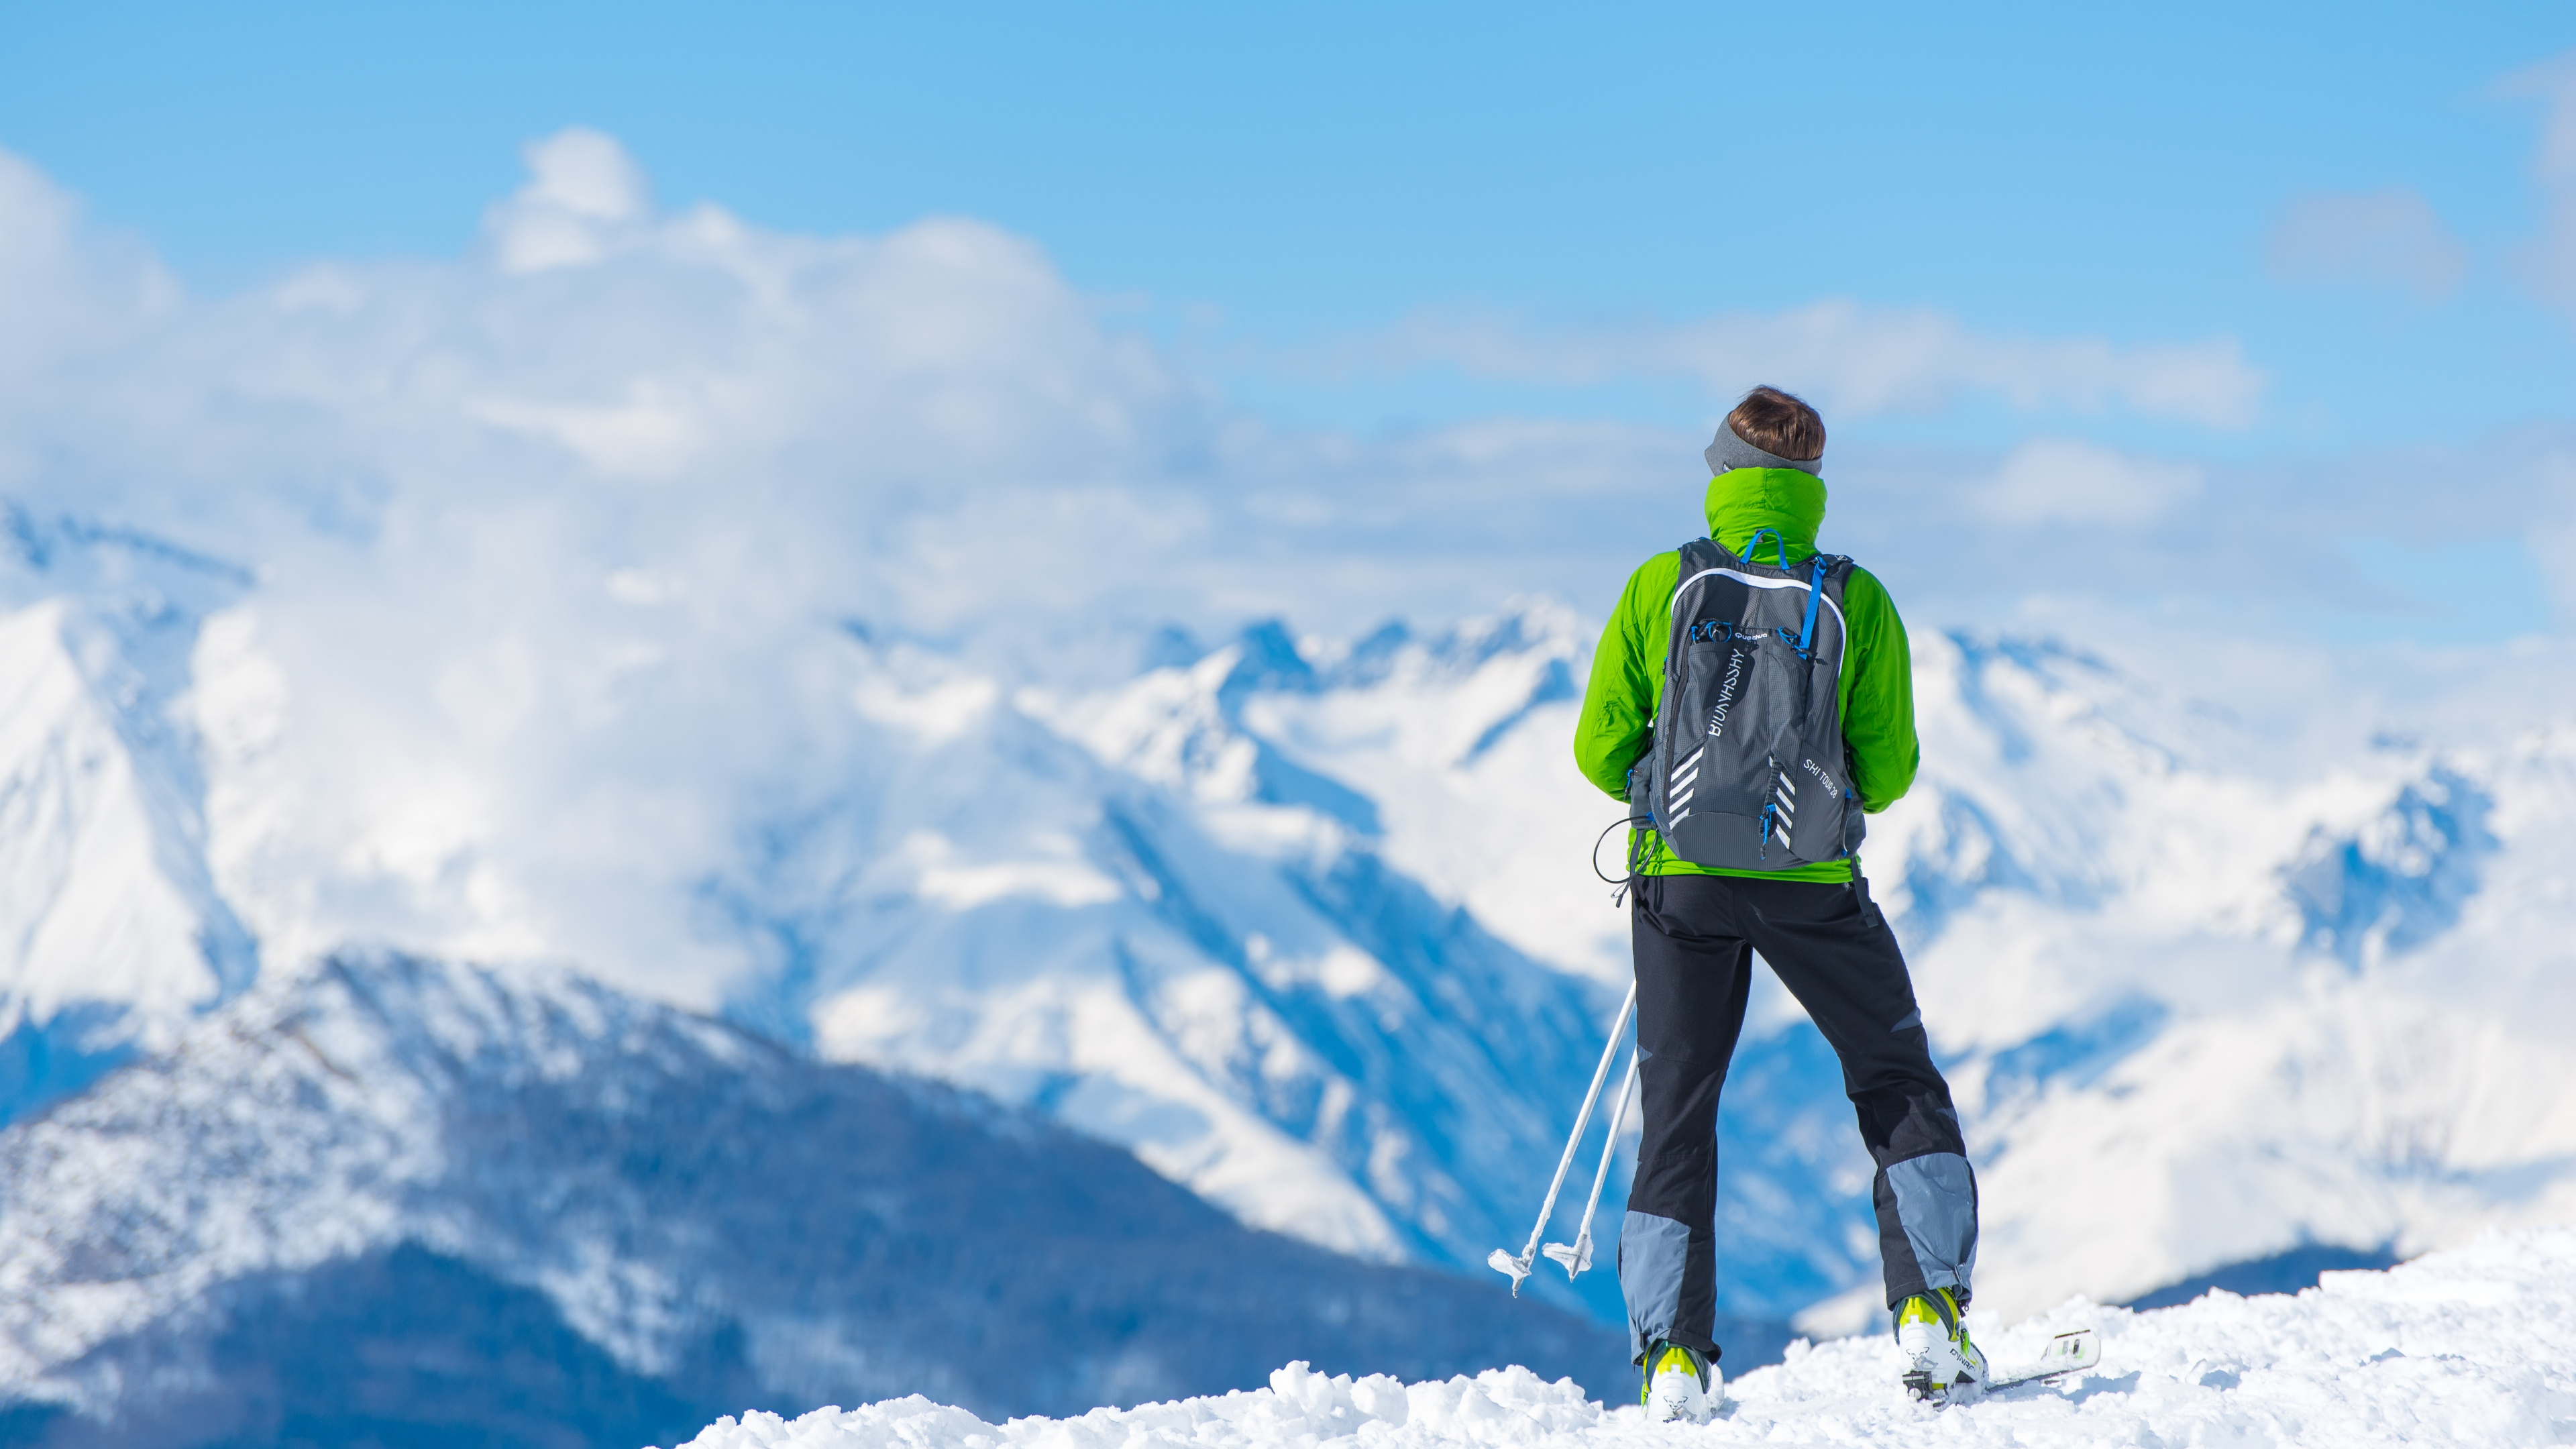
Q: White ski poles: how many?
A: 2